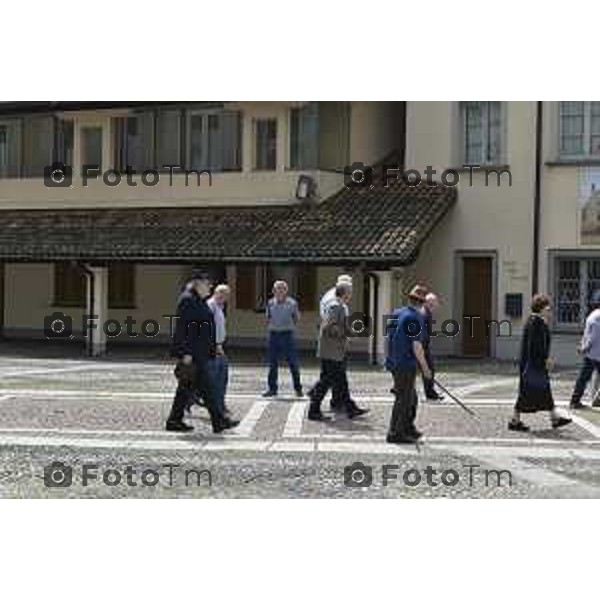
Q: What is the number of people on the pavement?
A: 9